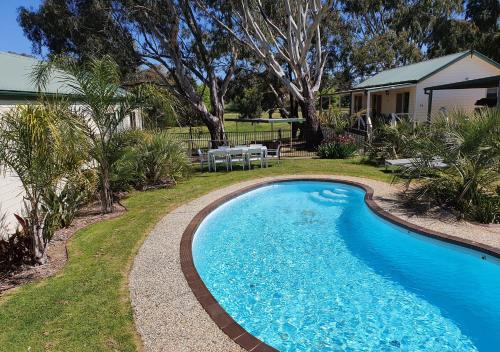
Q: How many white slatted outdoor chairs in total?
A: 8